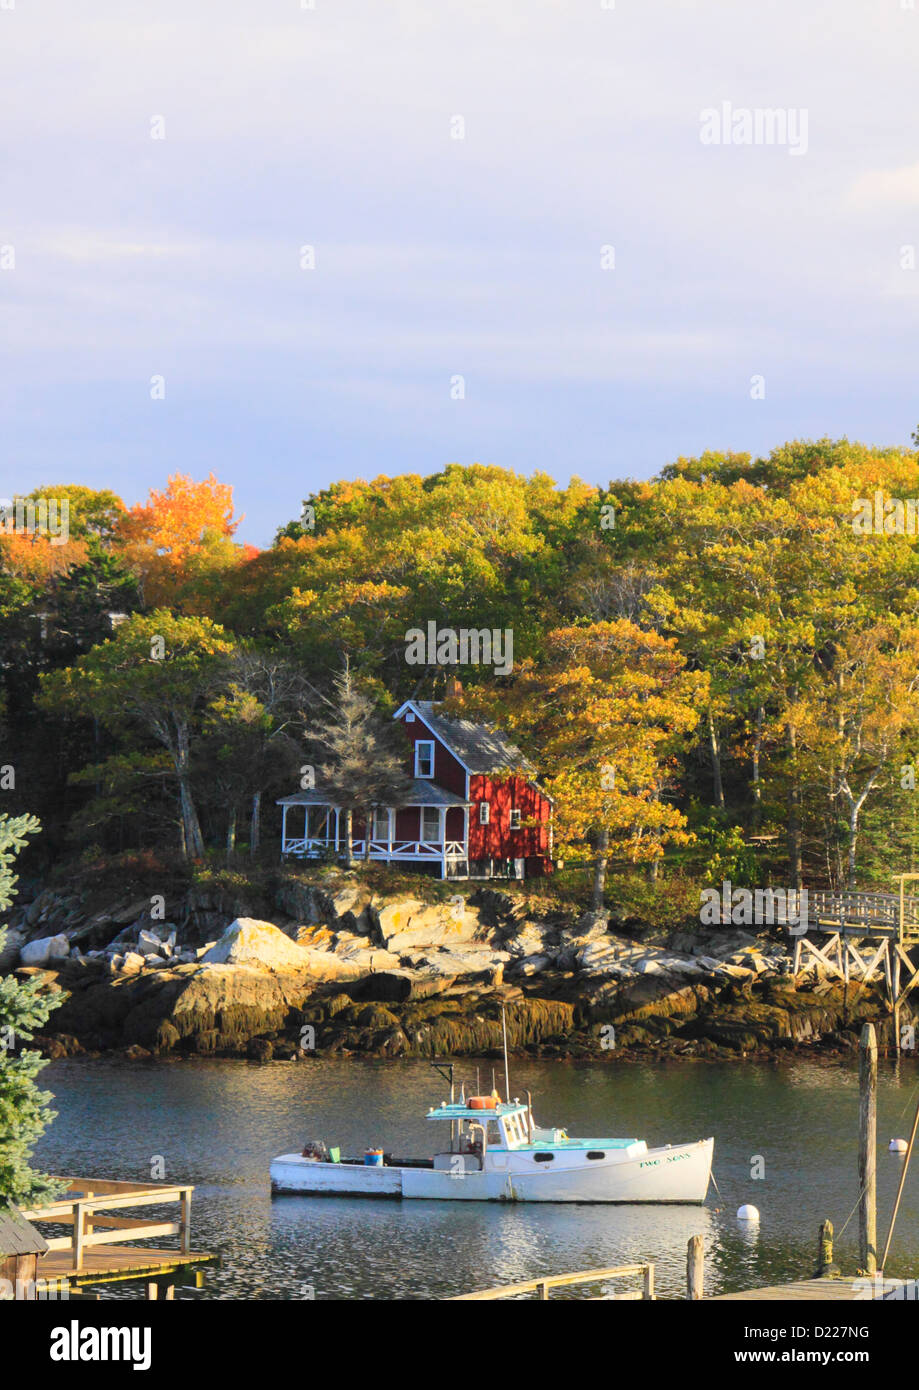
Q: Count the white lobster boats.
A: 1